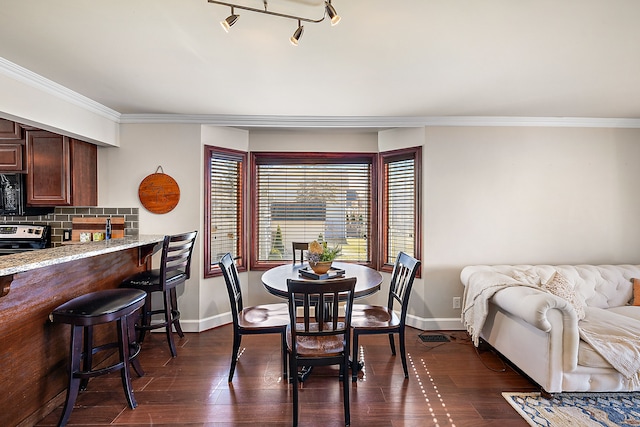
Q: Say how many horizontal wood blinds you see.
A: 3